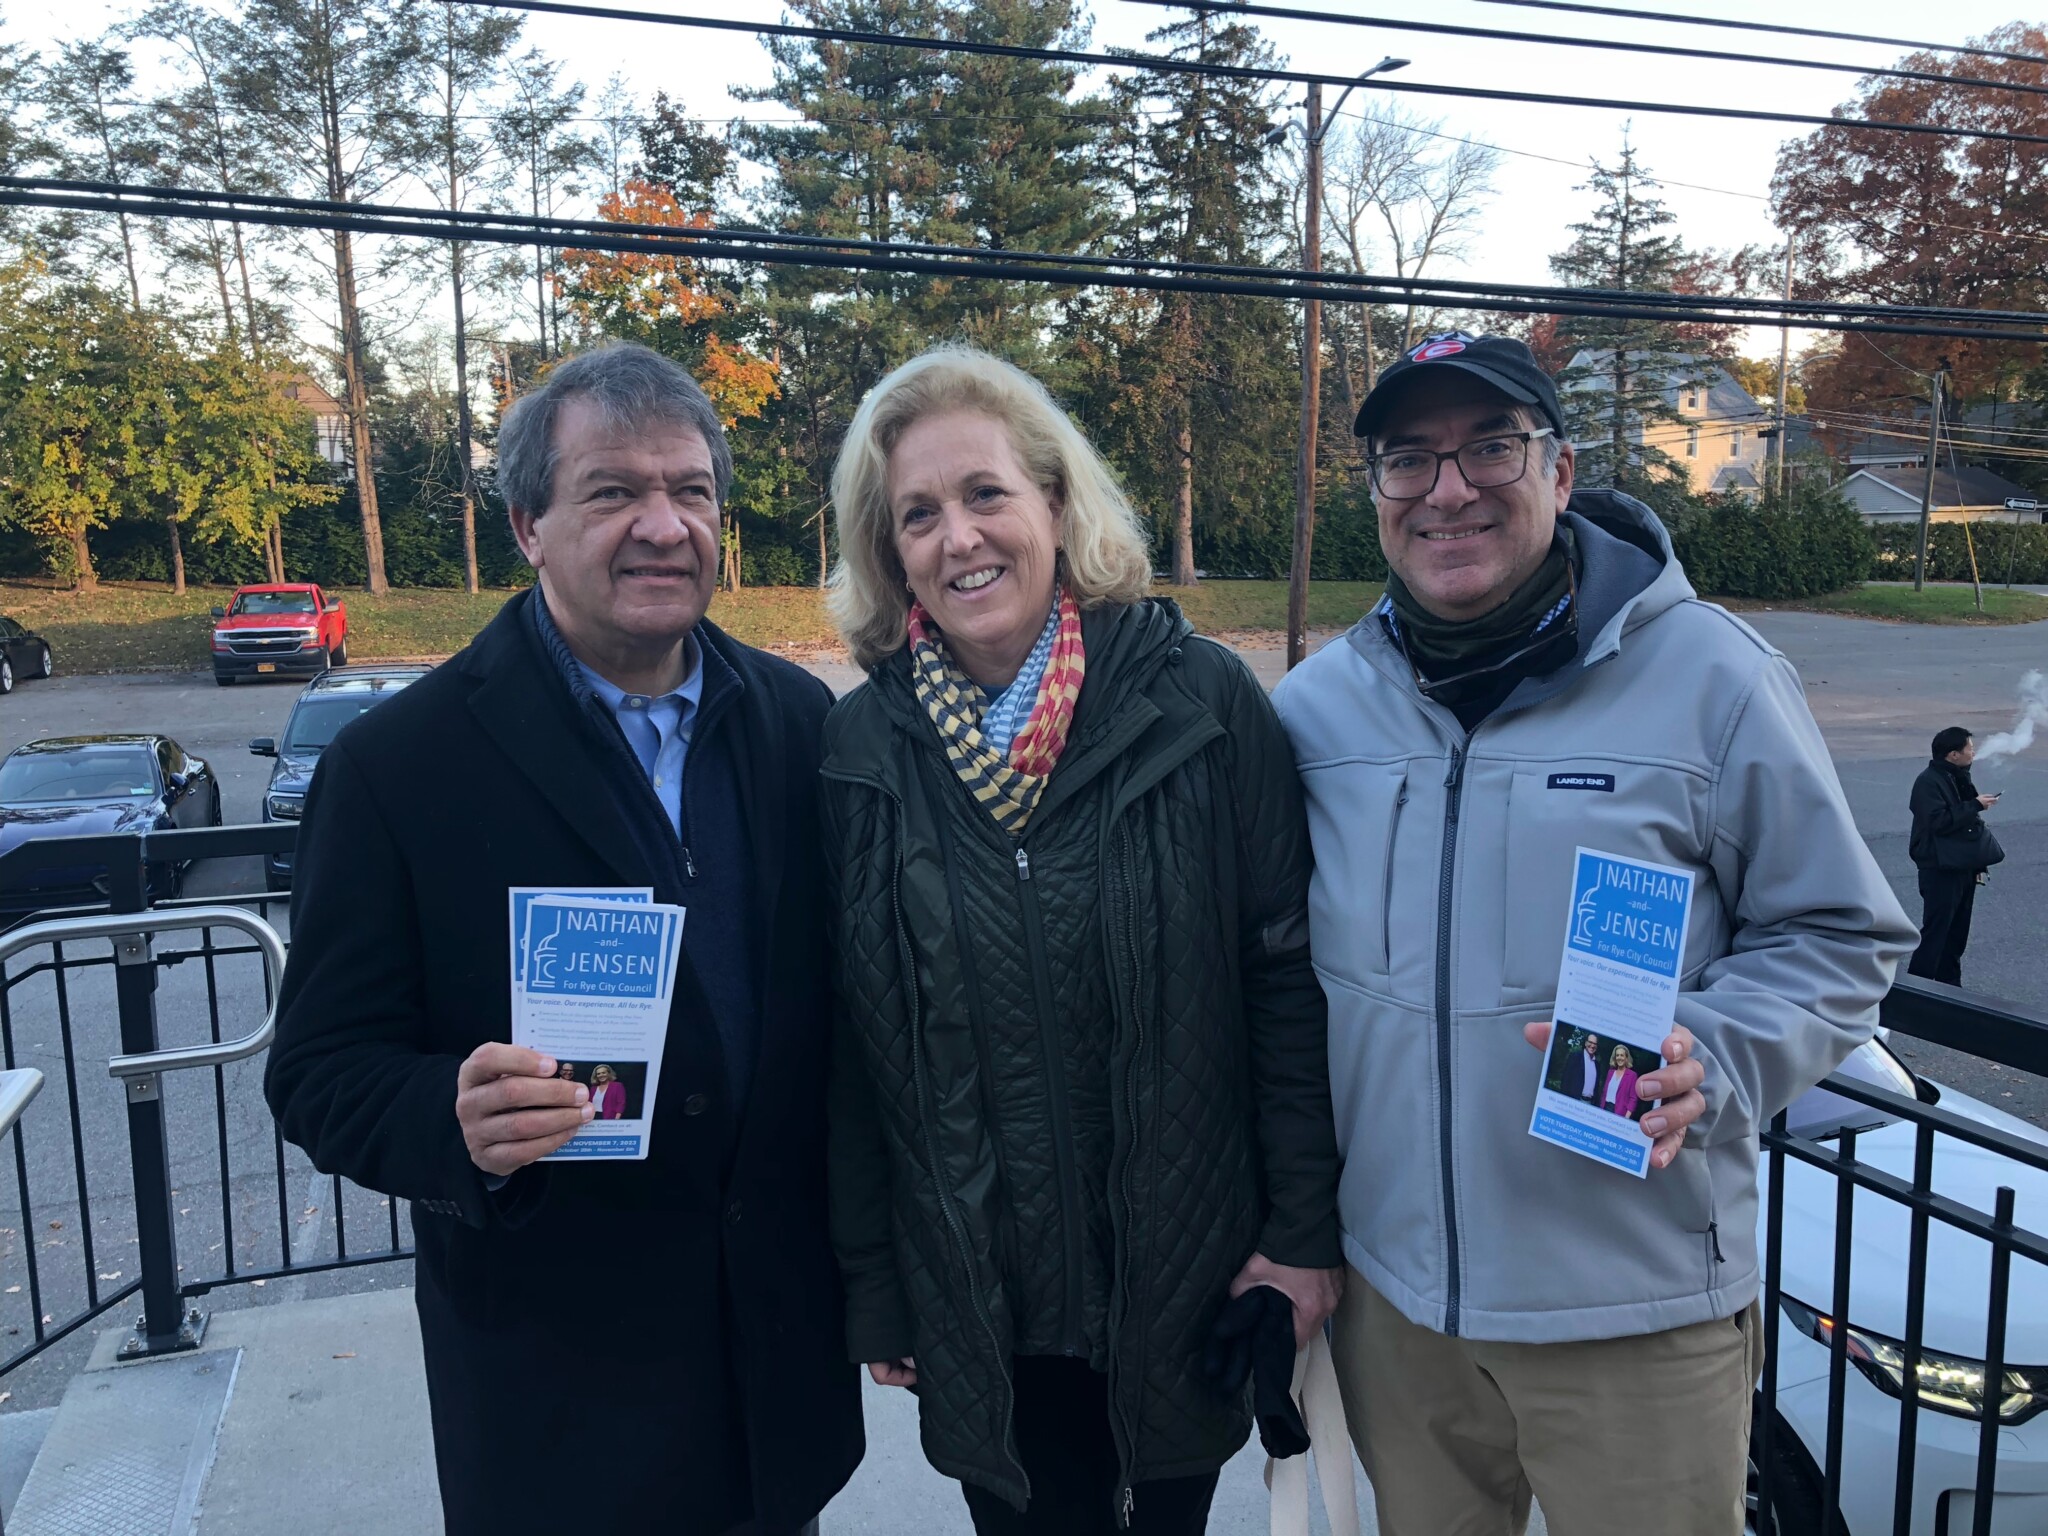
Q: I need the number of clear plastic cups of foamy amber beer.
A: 0